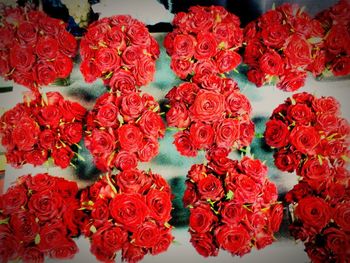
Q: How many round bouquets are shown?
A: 13